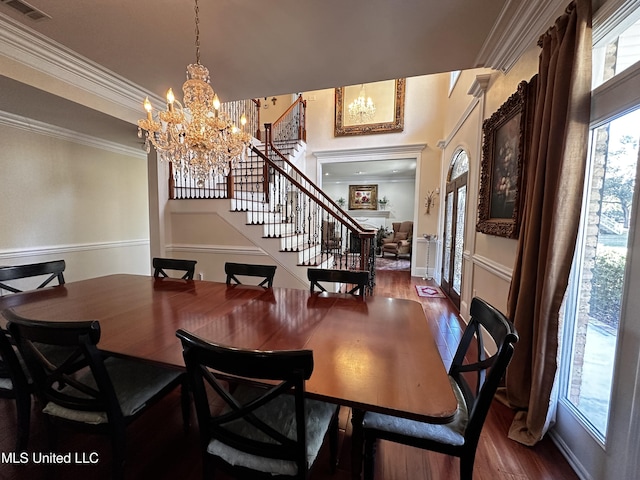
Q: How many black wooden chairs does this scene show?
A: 8